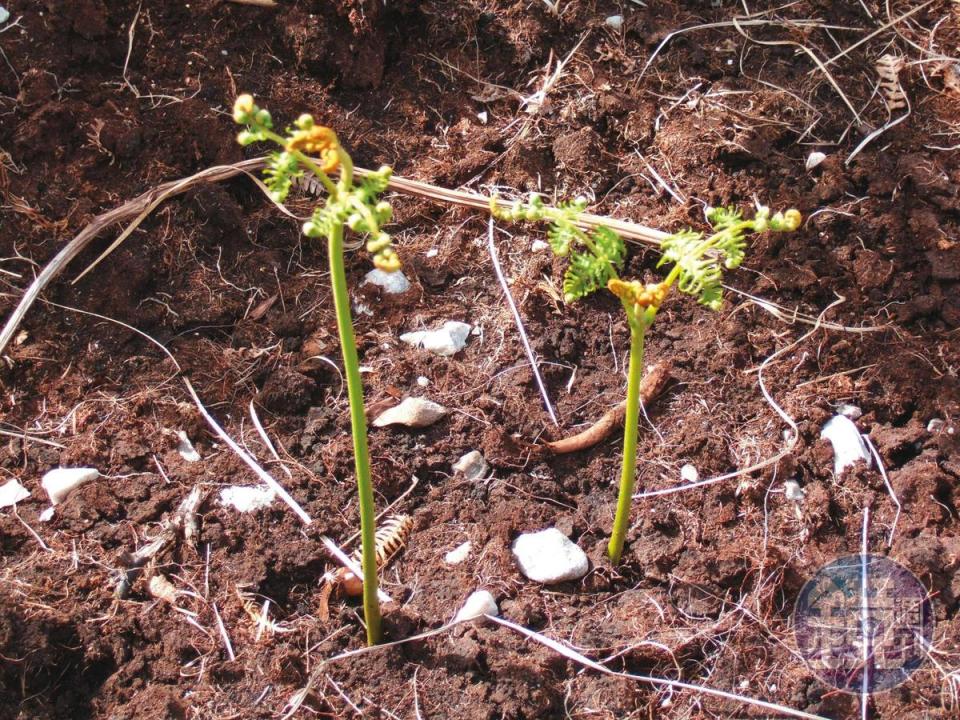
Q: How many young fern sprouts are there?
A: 2